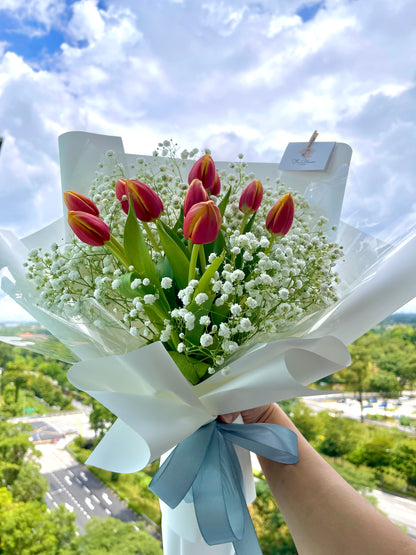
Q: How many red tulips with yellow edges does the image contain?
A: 10